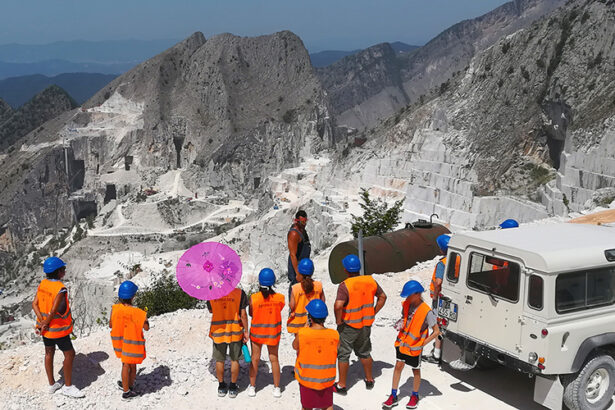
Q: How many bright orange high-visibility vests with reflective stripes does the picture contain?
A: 9